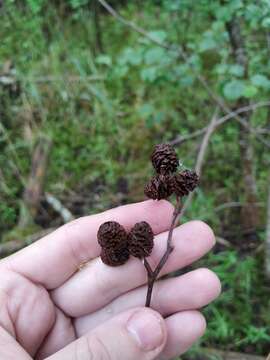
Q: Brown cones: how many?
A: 6